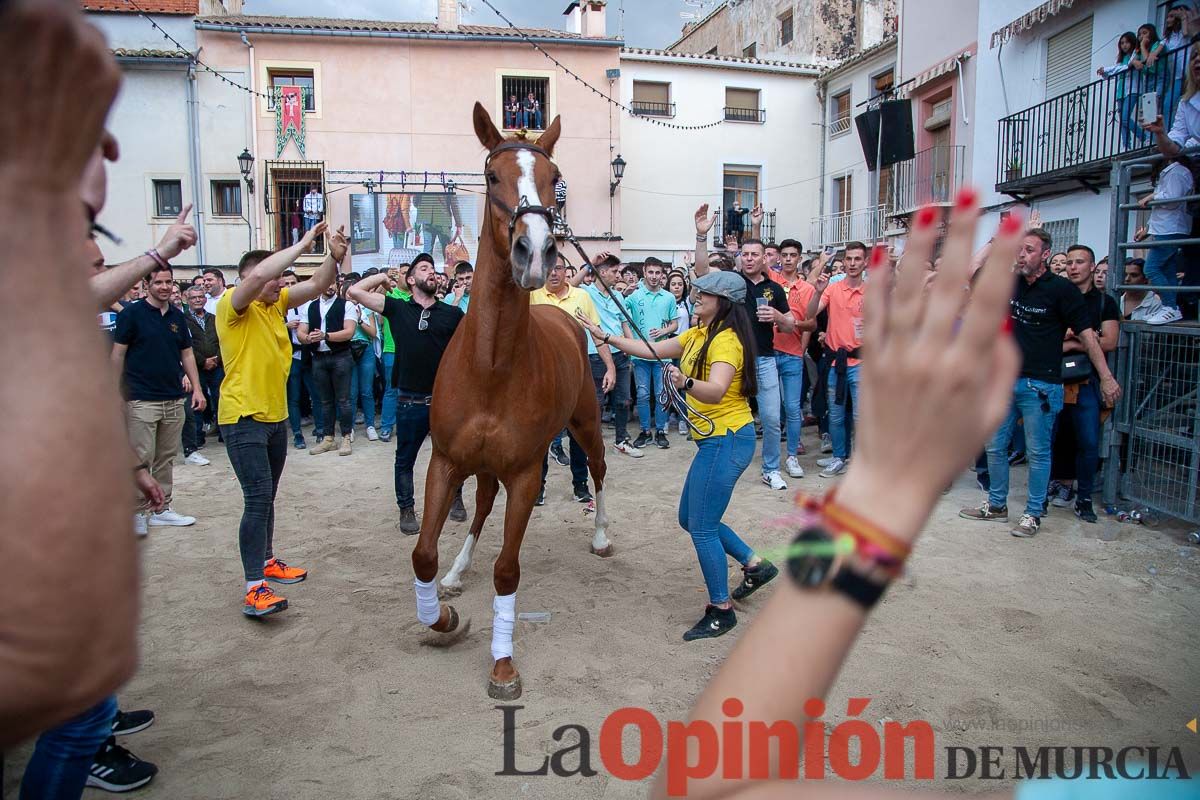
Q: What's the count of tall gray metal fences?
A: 1